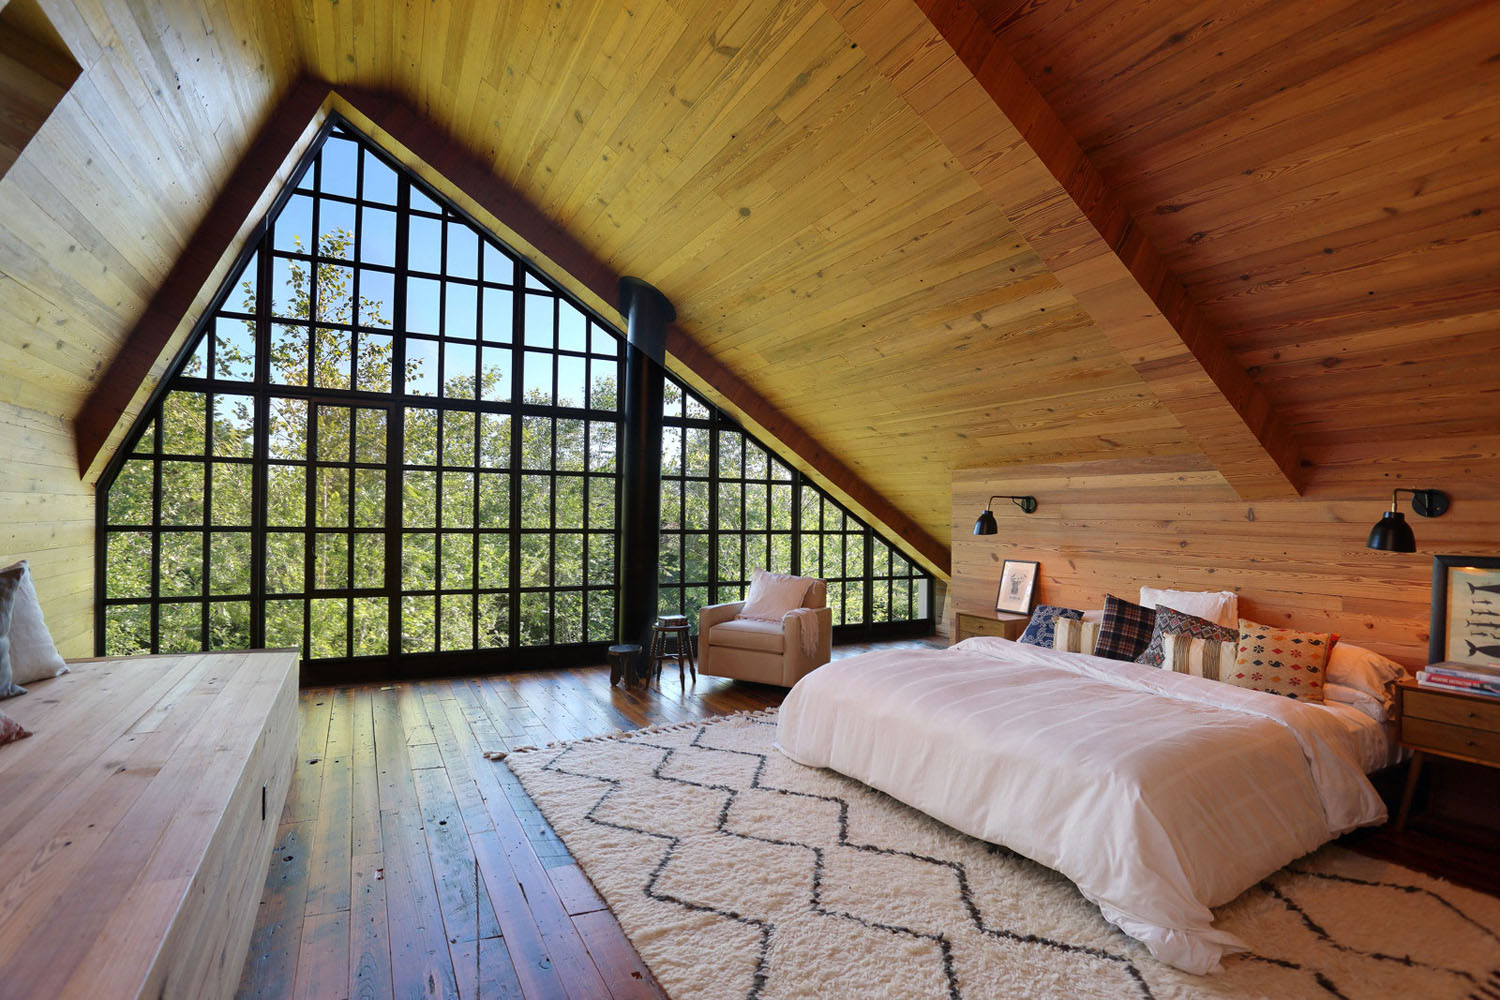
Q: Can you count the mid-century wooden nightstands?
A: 2